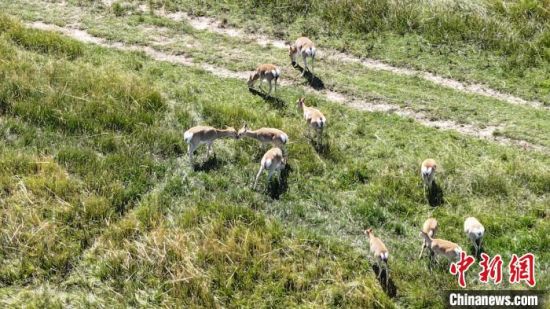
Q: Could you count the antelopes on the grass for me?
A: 11